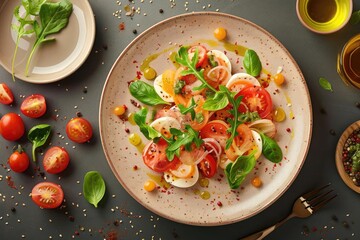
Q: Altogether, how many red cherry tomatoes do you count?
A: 7